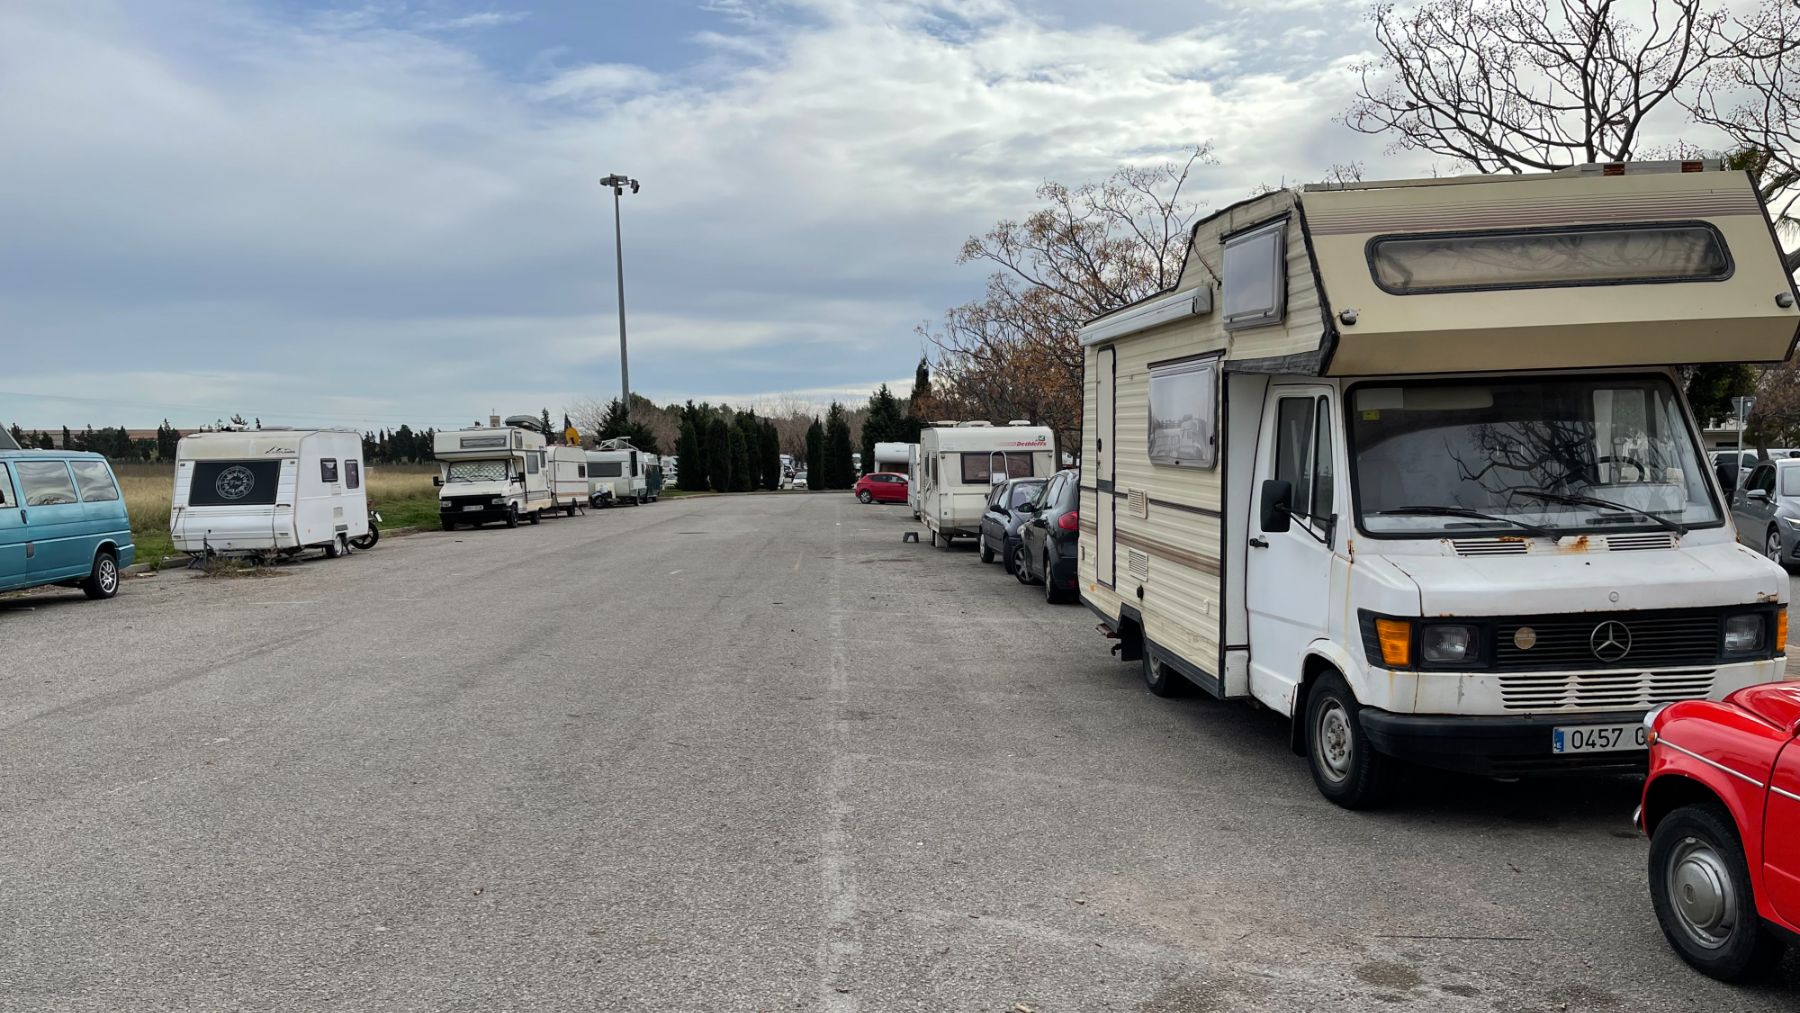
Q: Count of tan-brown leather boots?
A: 0